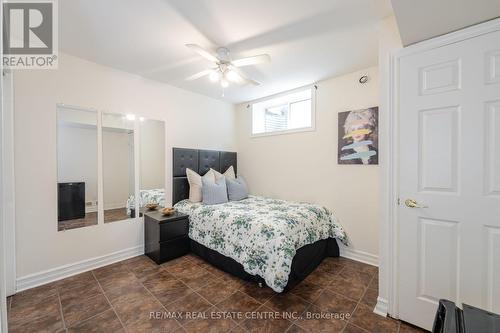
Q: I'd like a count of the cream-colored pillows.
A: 2